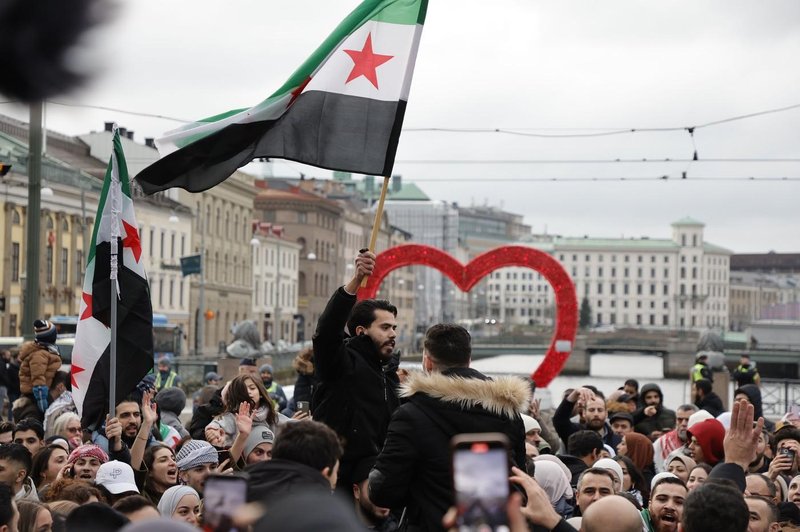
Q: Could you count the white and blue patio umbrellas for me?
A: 0